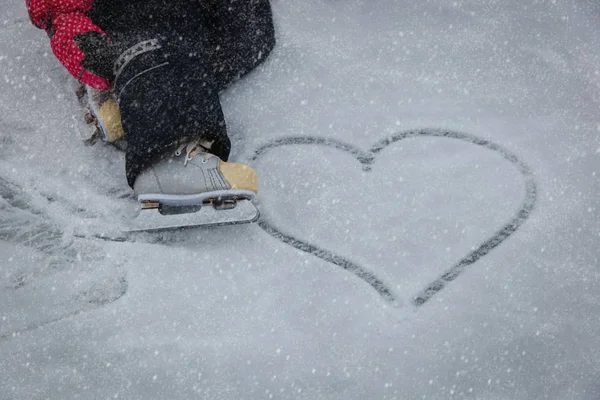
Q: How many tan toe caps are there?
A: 2